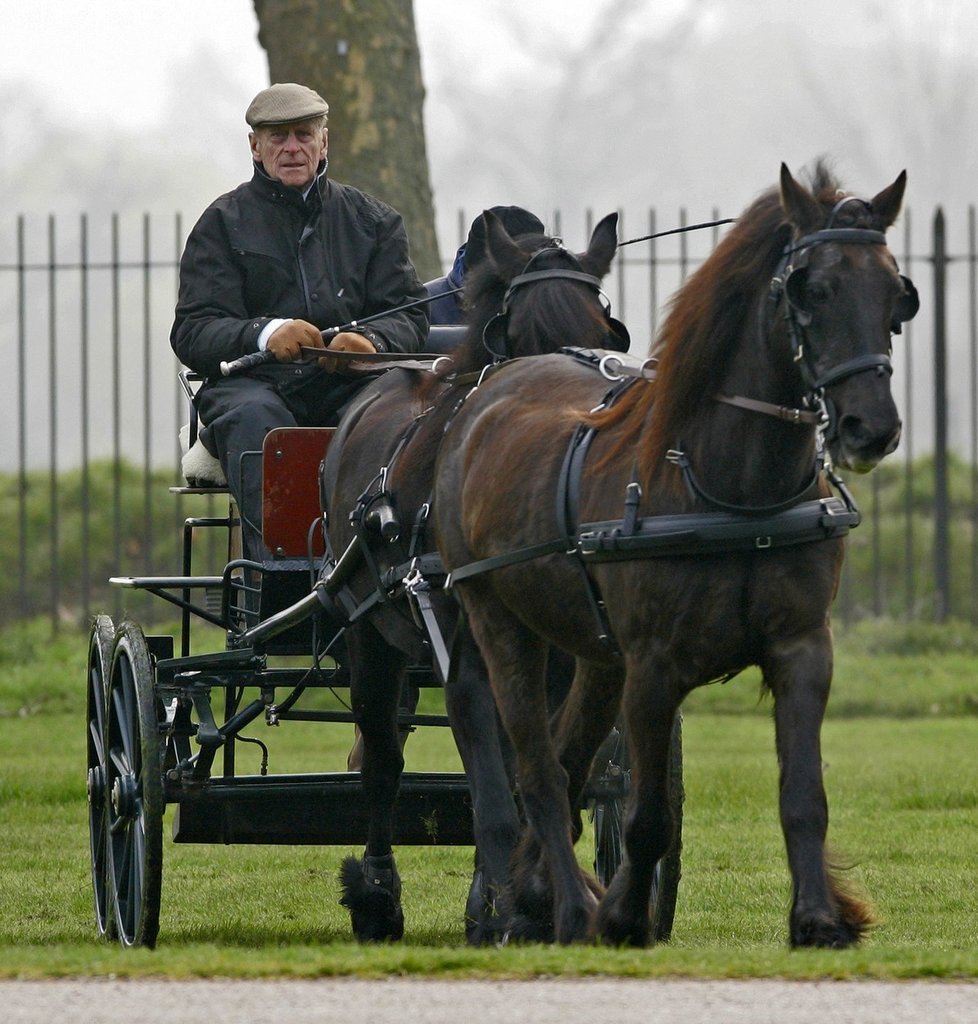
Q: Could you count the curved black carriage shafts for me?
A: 1